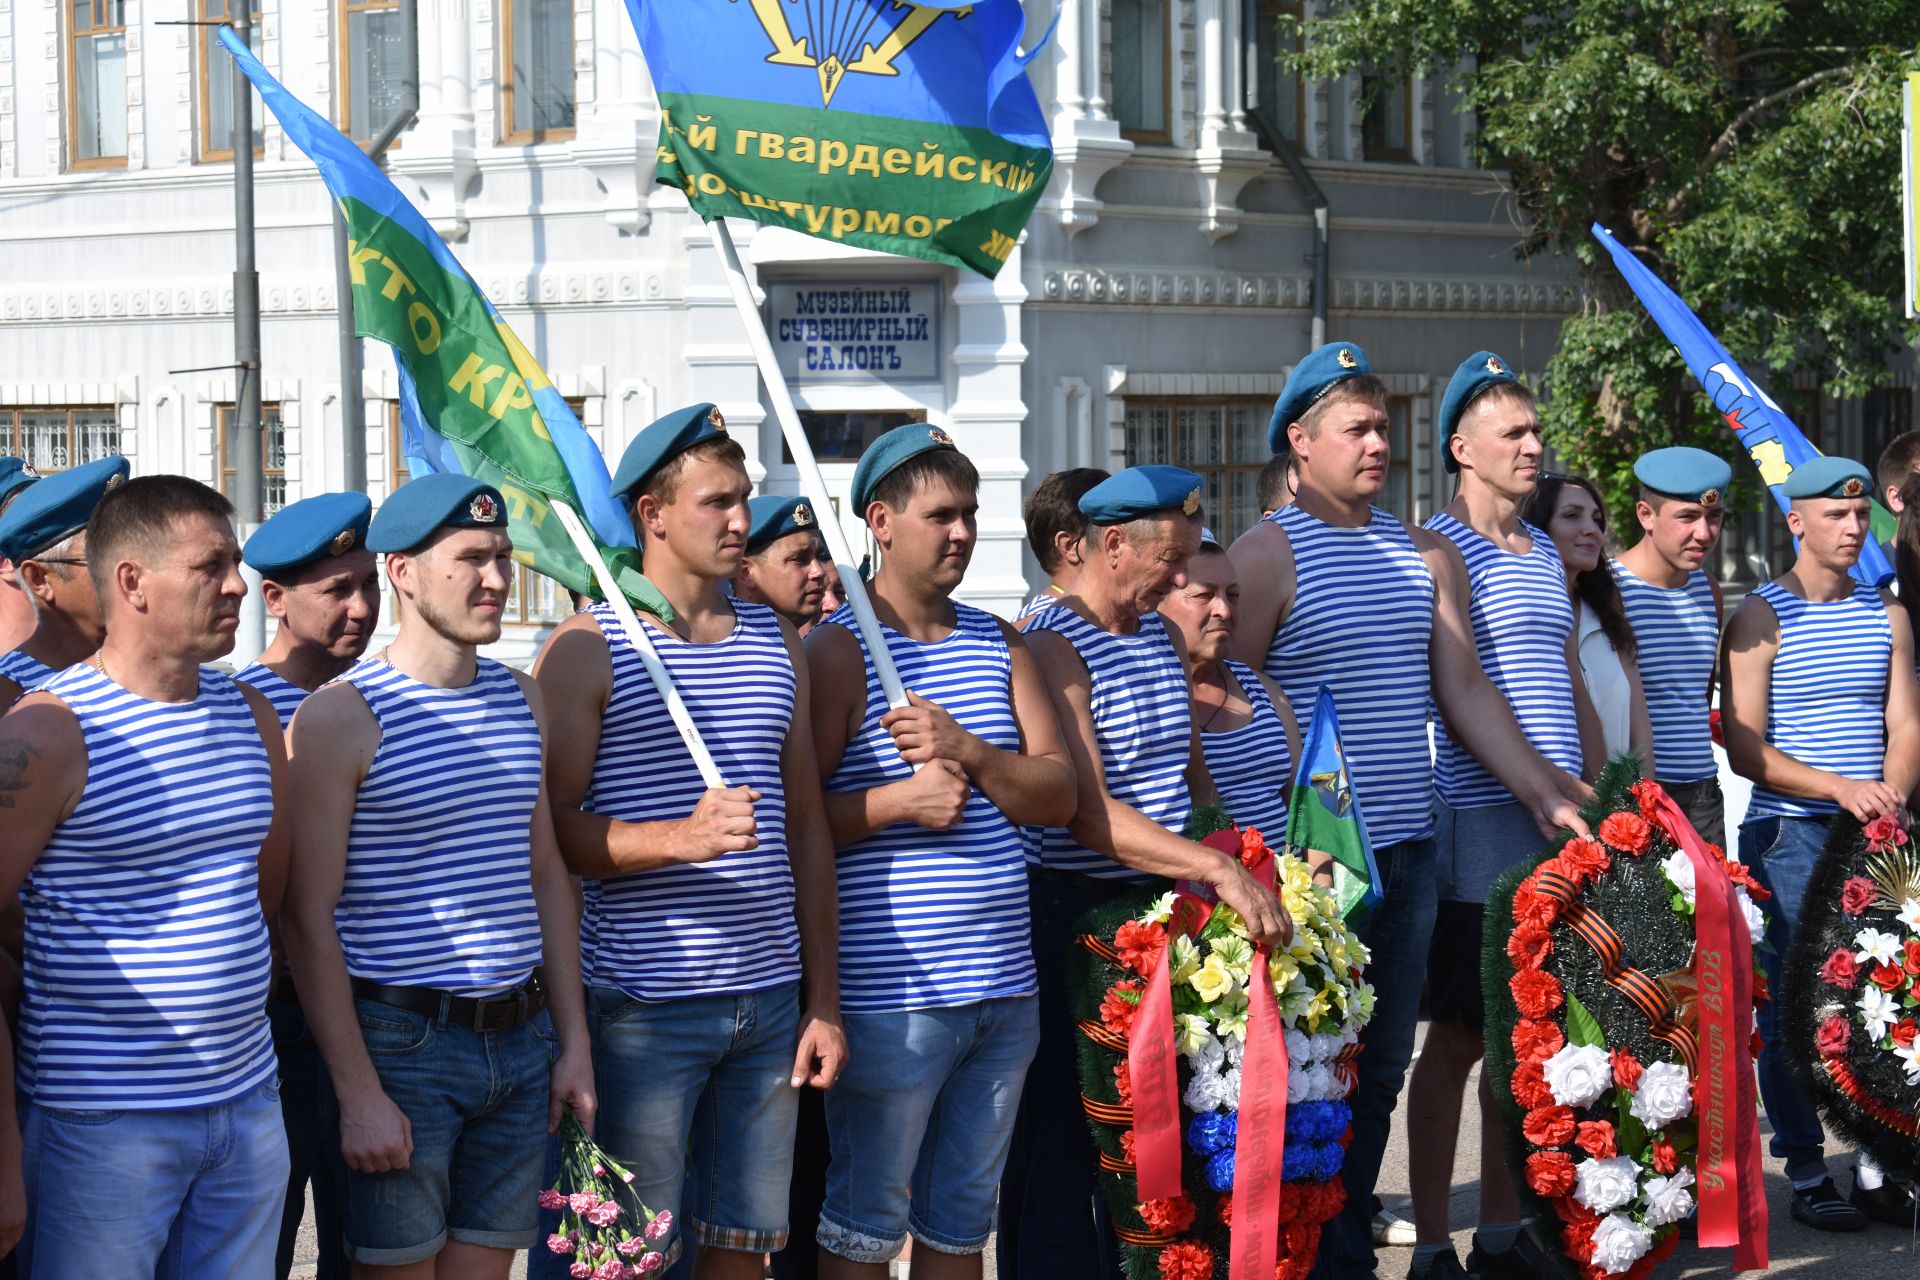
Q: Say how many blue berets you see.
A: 12